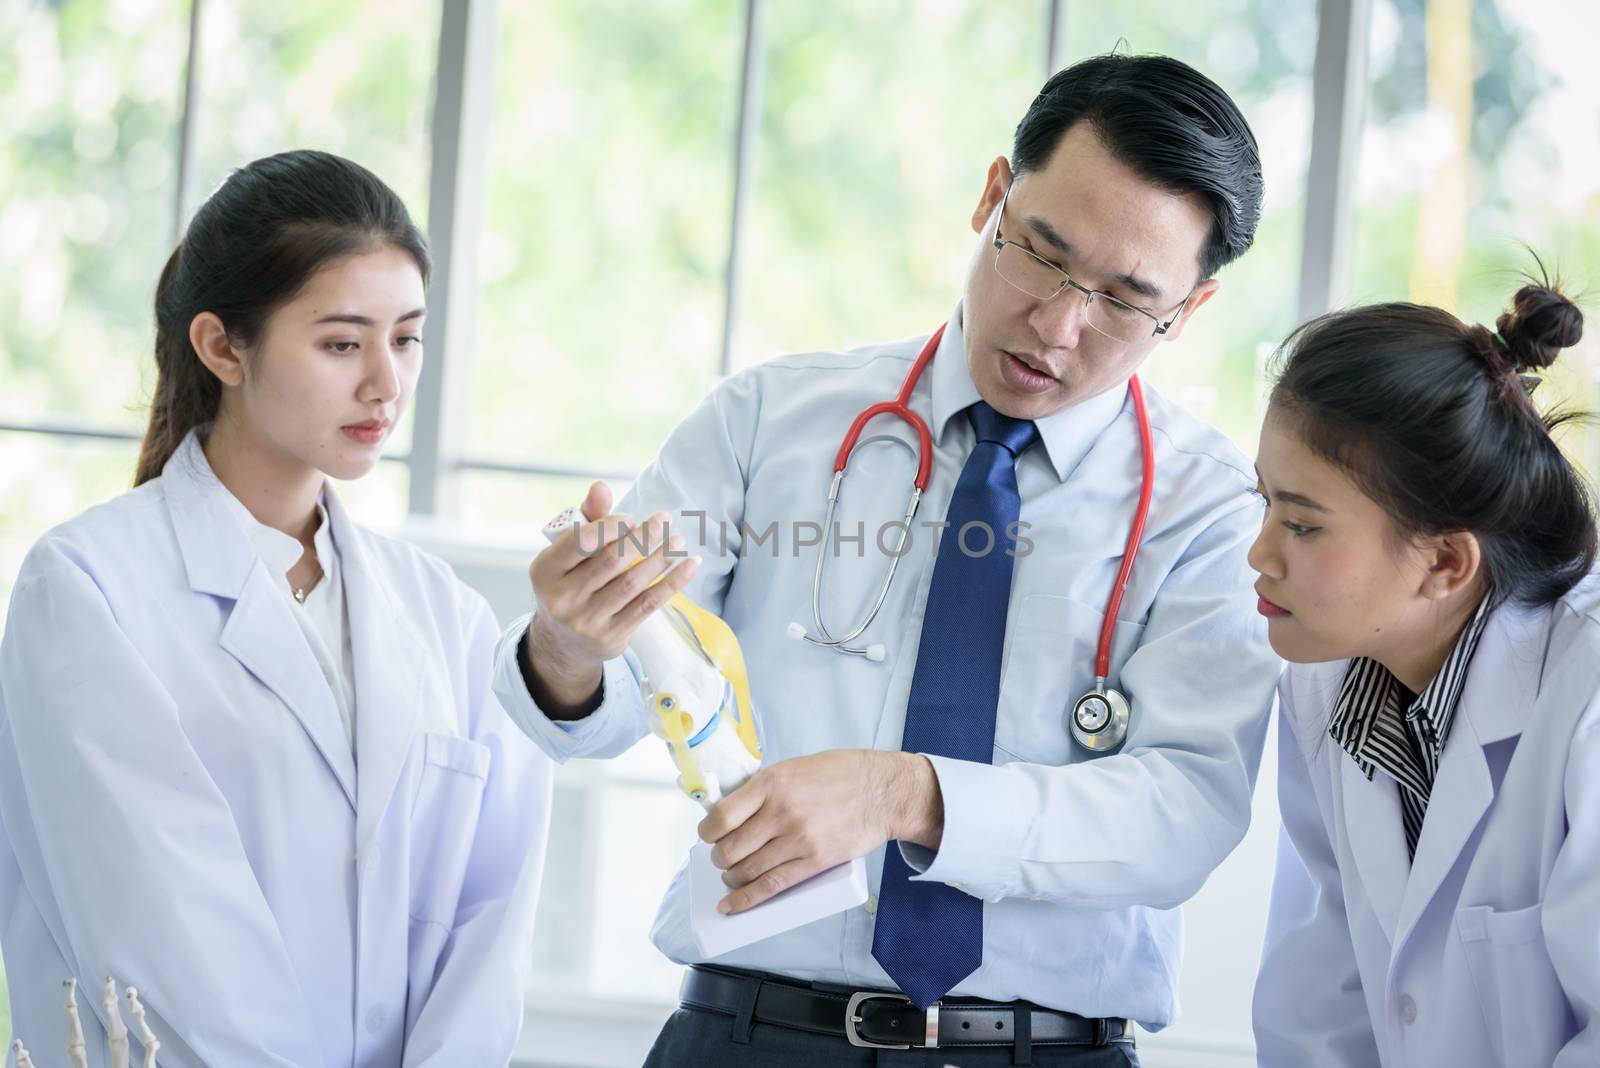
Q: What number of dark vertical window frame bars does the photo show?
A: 5